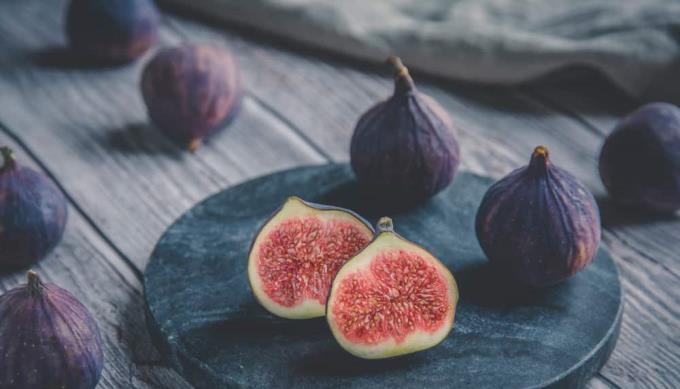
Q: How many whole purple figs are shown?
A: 7